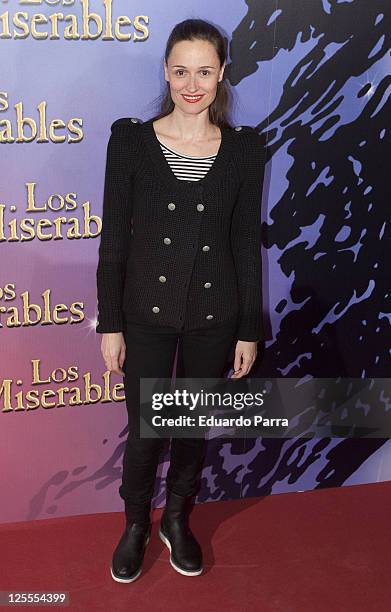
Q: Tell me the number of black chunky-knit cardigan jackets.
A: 1